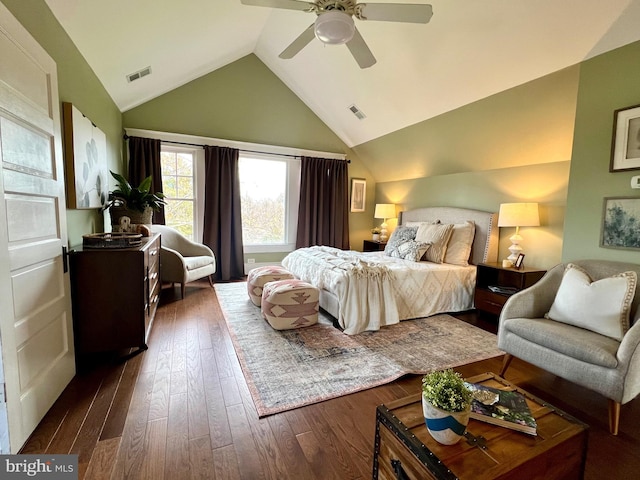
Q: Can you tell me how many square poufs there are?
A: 2